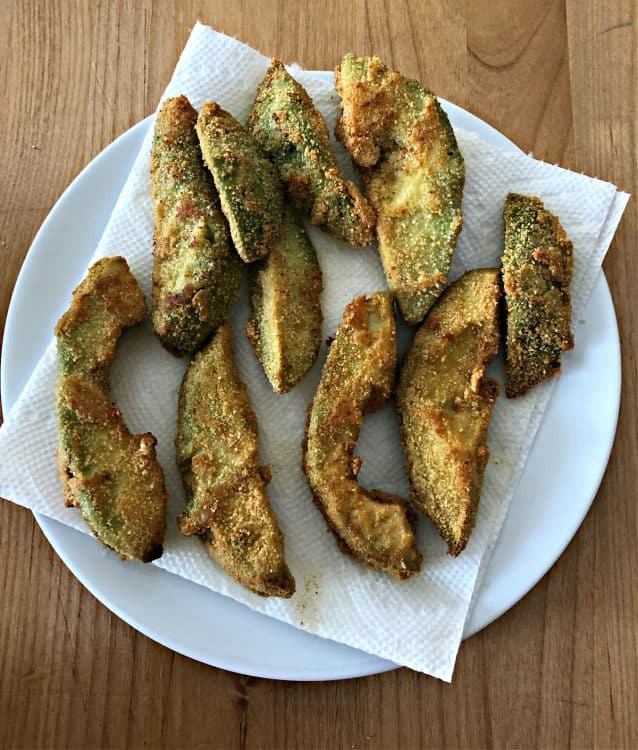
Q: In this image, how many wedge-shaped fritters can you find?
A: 10